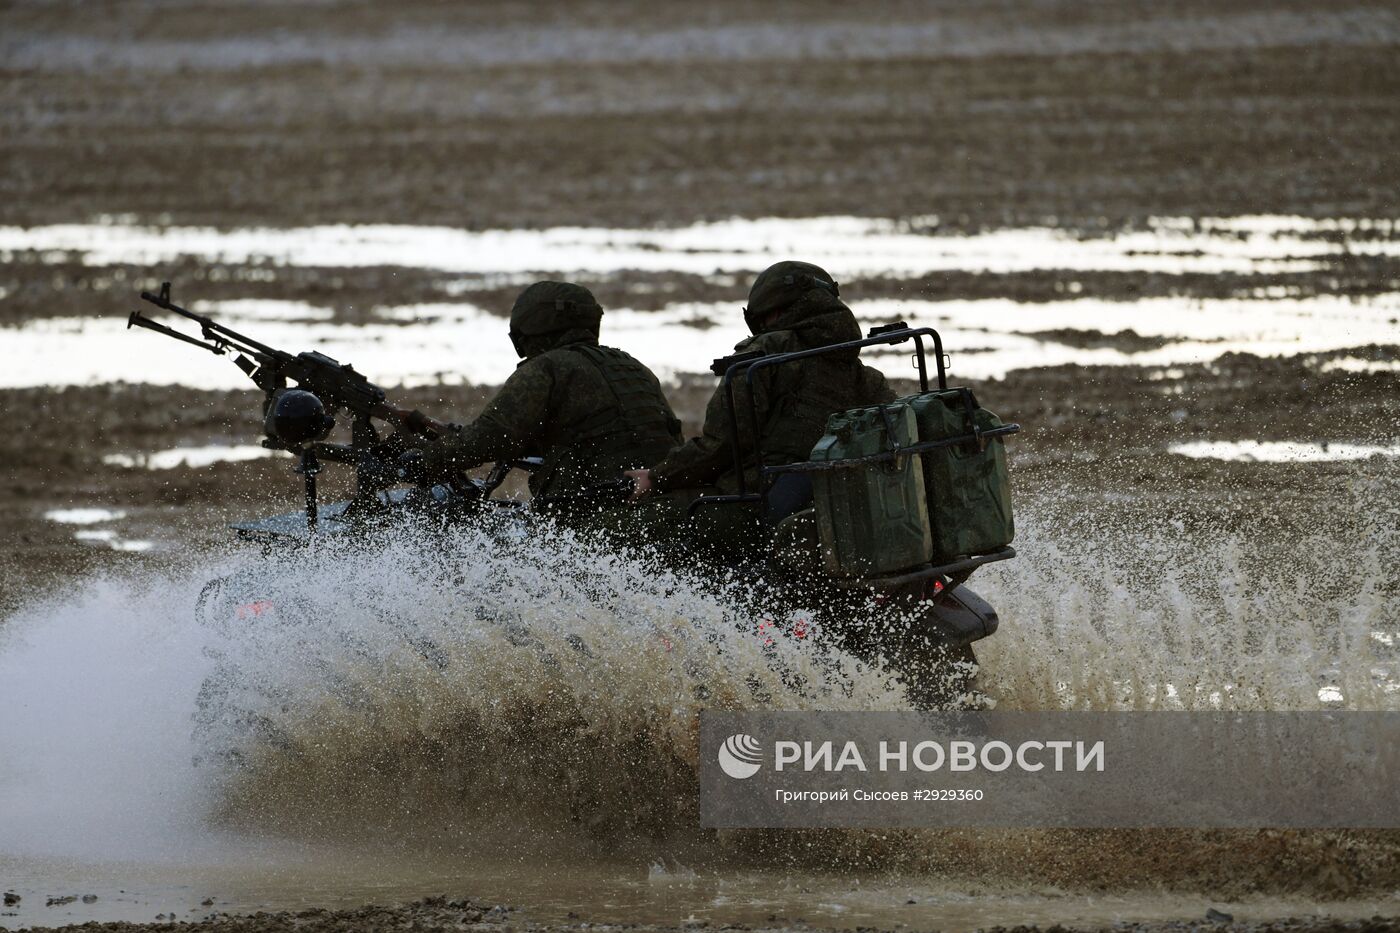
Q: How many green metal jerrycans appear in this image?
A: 2